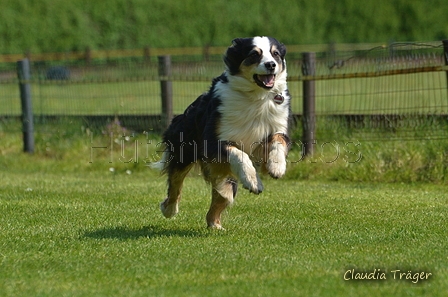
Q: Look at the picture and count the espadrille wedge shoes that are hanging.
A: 0